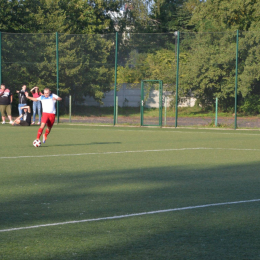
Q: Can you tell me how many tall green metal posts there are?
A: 5